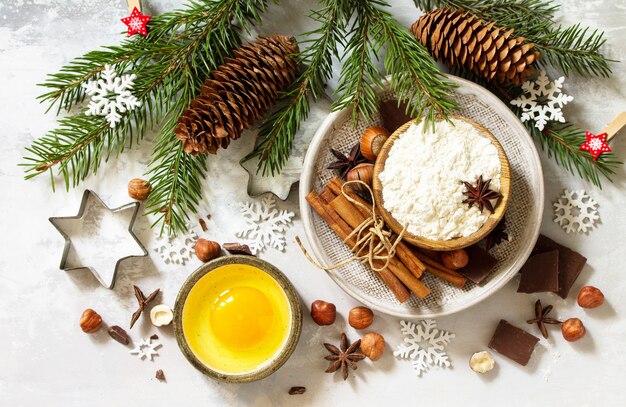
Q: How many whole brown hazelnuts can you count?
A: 11